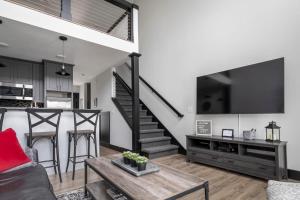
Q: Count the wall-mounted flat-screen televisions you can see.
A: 1